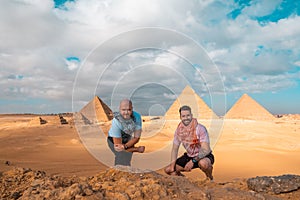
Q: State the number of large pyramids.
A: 3